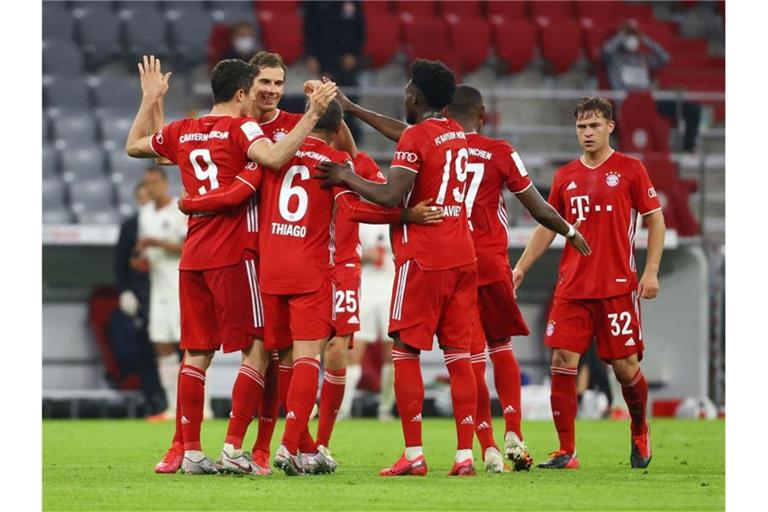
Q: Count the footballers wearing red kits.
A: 7